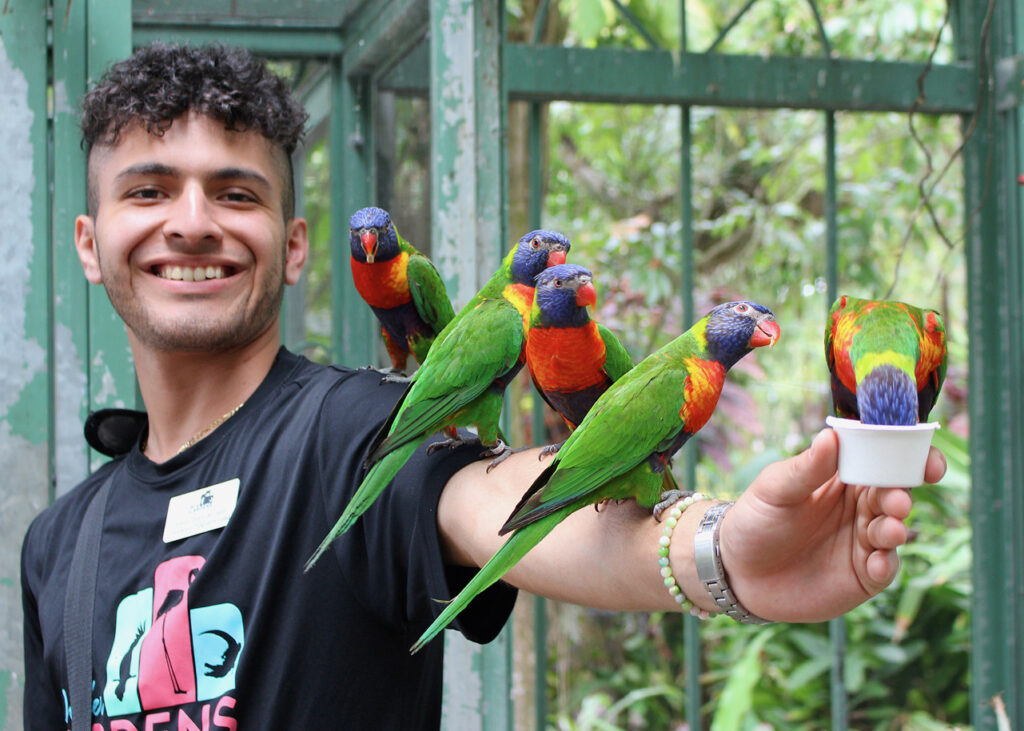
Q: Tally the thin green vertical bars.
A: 3